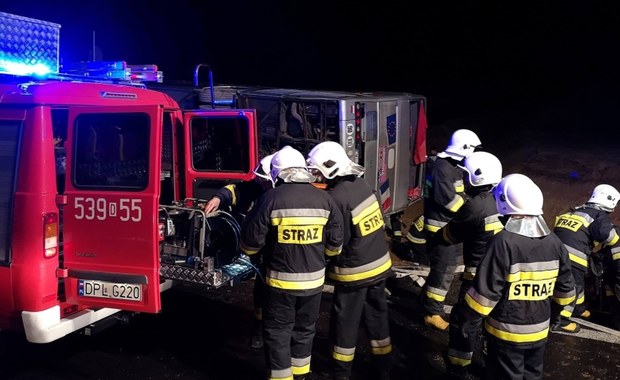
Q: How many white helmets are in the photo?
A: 7